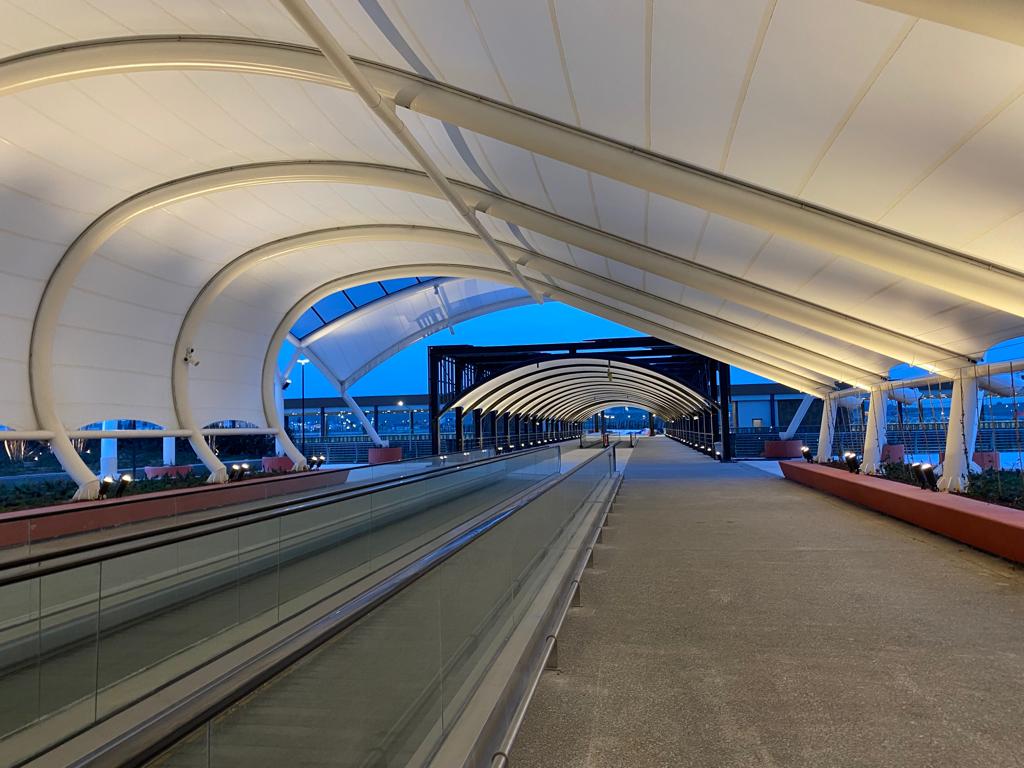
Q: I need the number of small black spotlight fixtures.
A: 12